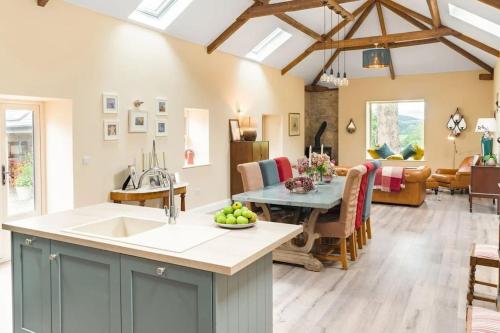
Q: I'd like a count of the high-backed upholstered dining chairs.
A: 6